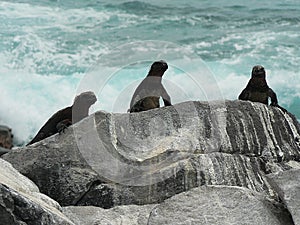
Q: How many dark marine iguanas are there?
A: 3